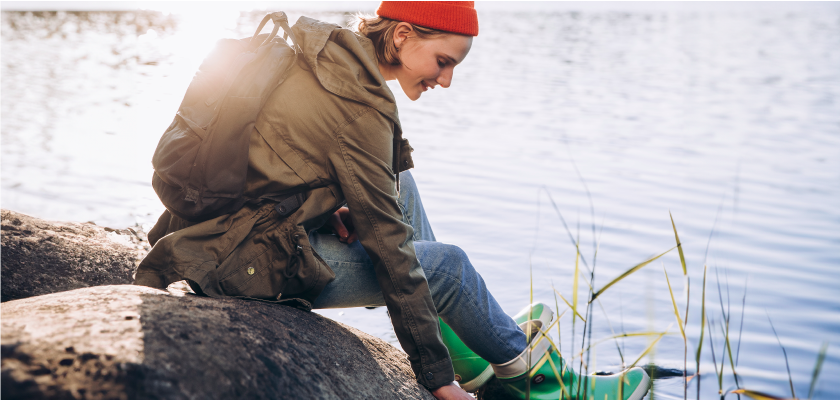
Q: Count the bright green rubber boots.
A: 2